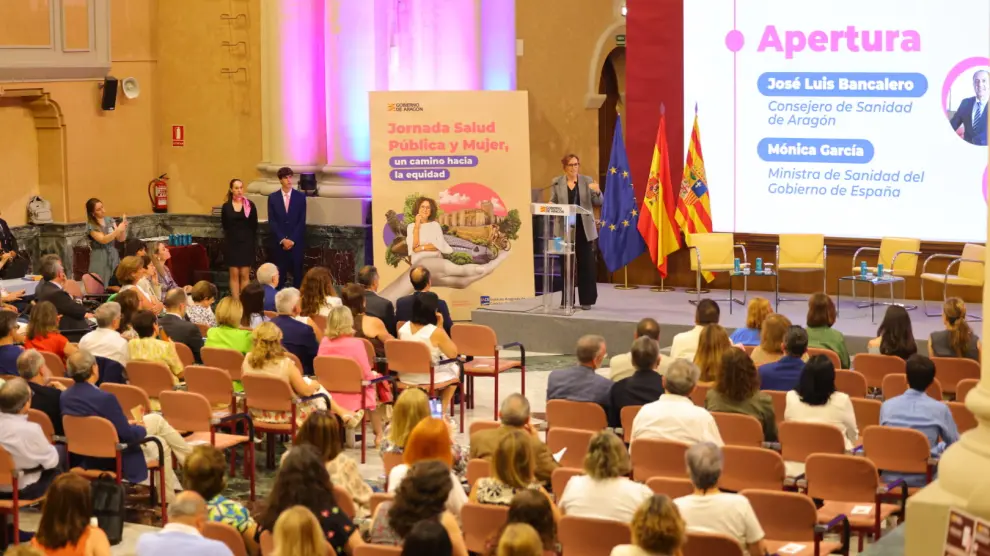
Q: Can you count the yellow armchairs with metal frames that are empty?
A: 4